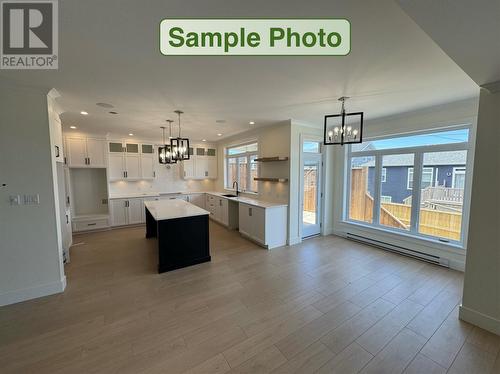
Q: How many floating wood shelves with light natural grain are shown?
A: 2